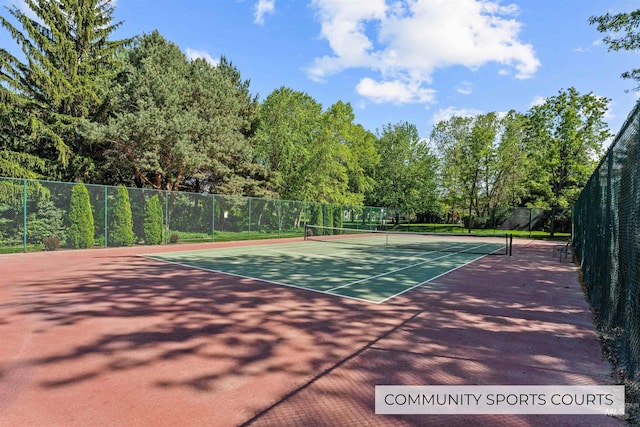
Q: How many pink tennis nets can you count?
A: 0